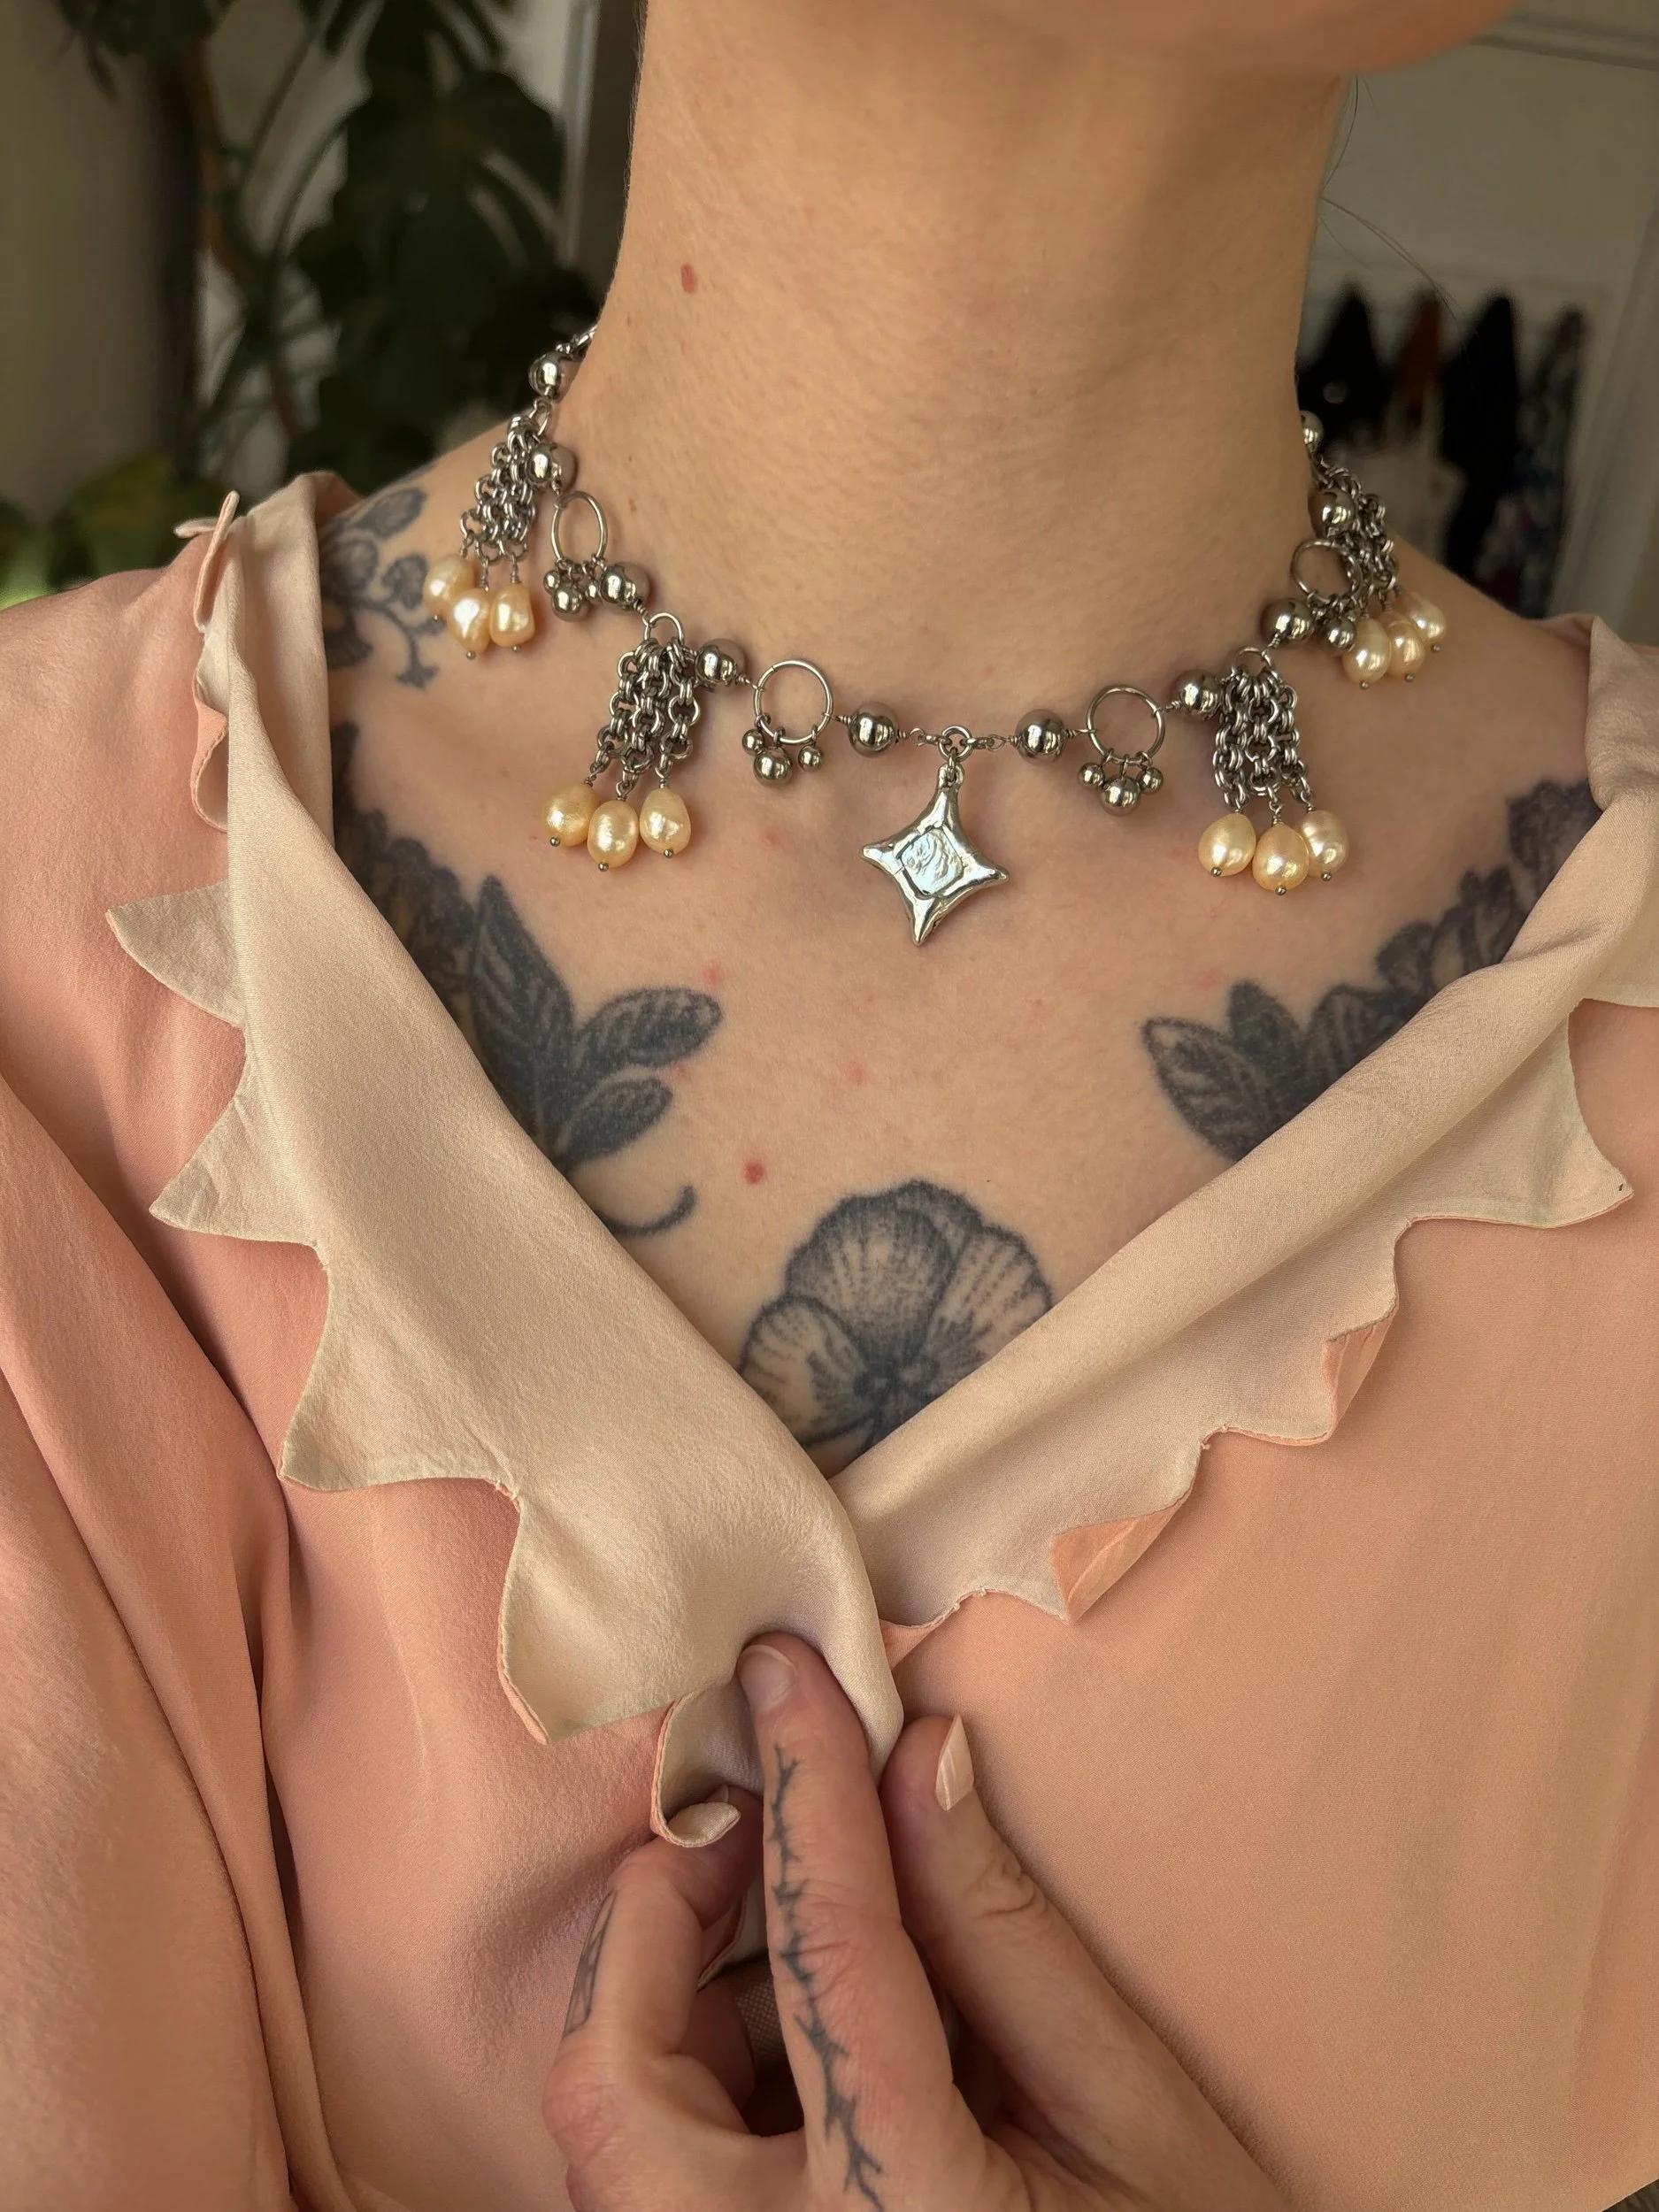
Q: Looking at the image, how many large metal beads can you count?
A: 10